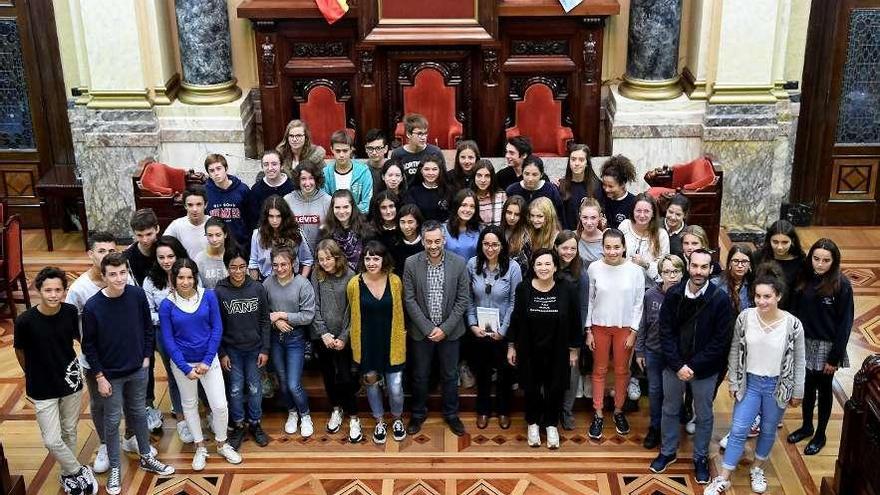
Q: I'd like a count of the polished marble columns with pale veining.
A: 2